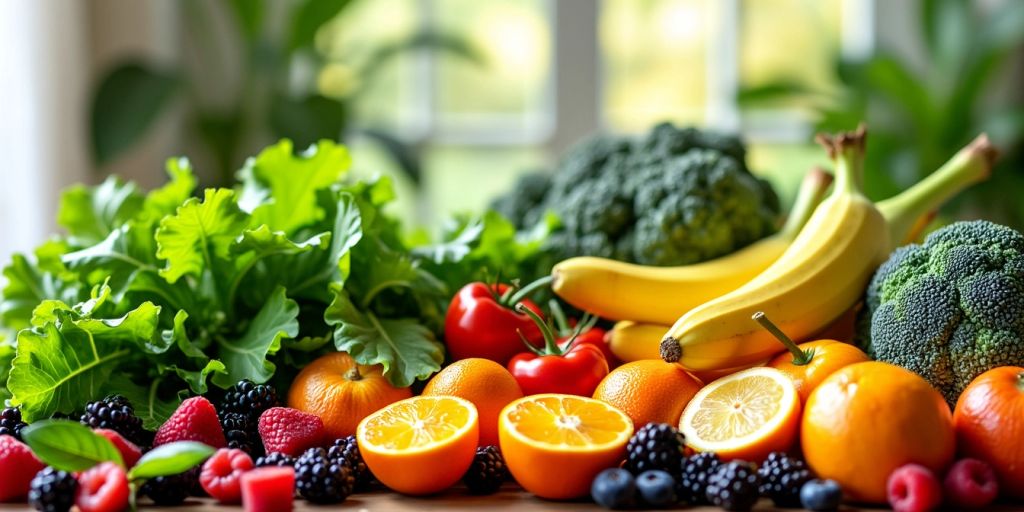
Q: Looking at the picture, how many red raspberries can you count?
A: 8